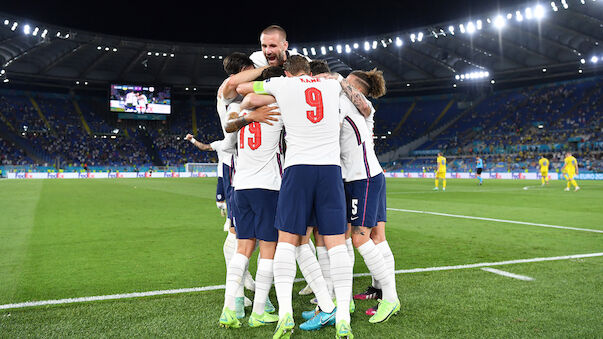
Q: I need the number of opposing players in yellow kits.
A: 3